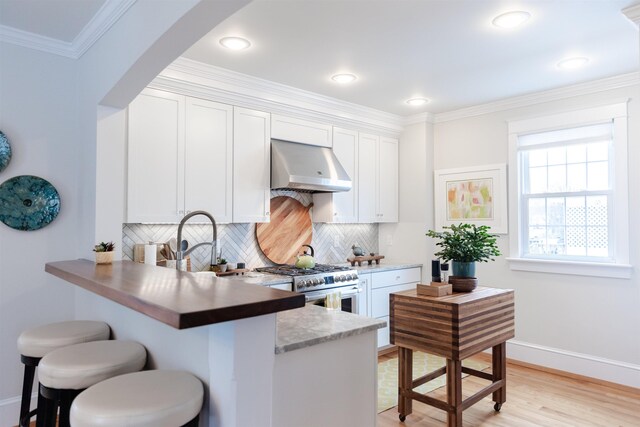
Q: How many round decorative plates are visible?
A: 2